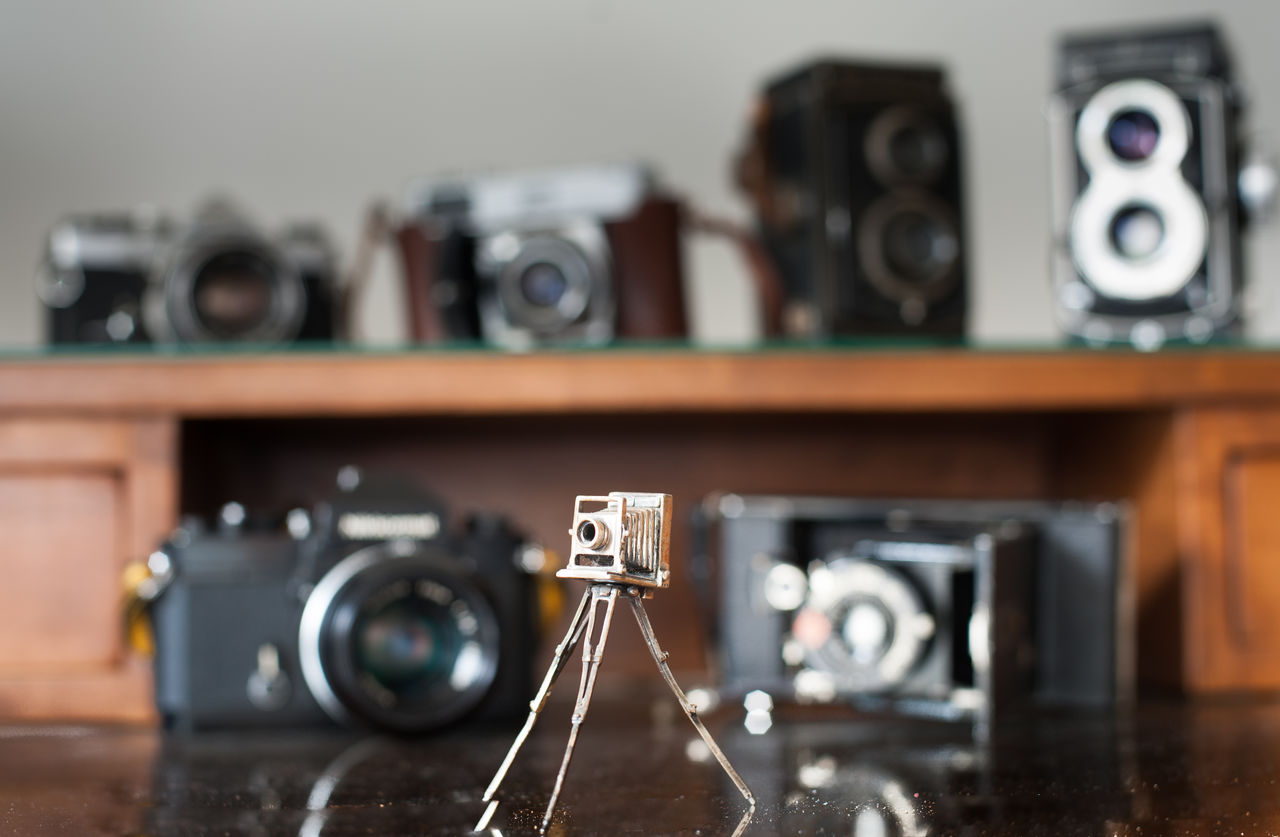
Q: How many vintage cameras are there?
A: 7